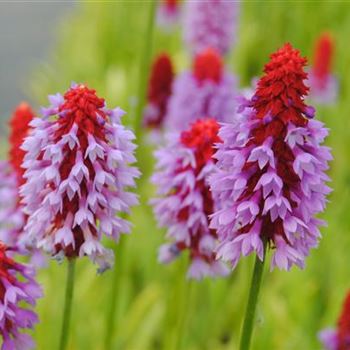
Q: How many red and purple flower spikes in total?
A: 11